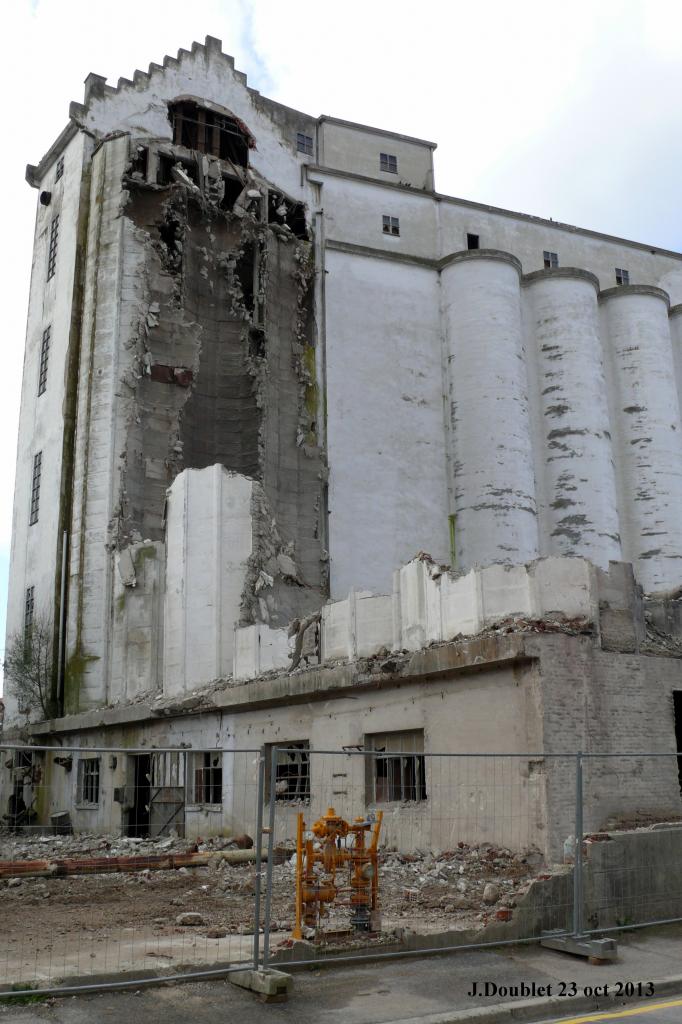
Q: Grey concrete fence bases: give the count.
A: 2